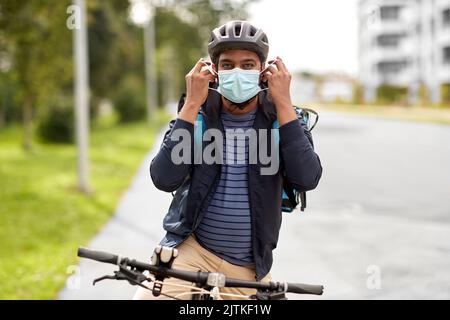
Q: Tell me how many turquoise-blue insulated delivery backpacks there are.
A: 1